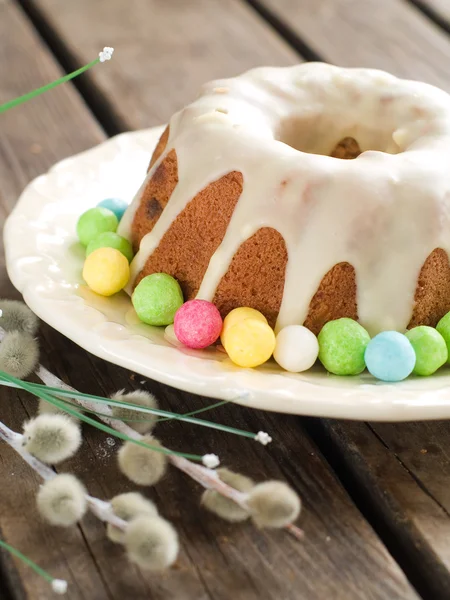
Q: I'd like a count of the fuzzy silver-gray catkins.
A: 11